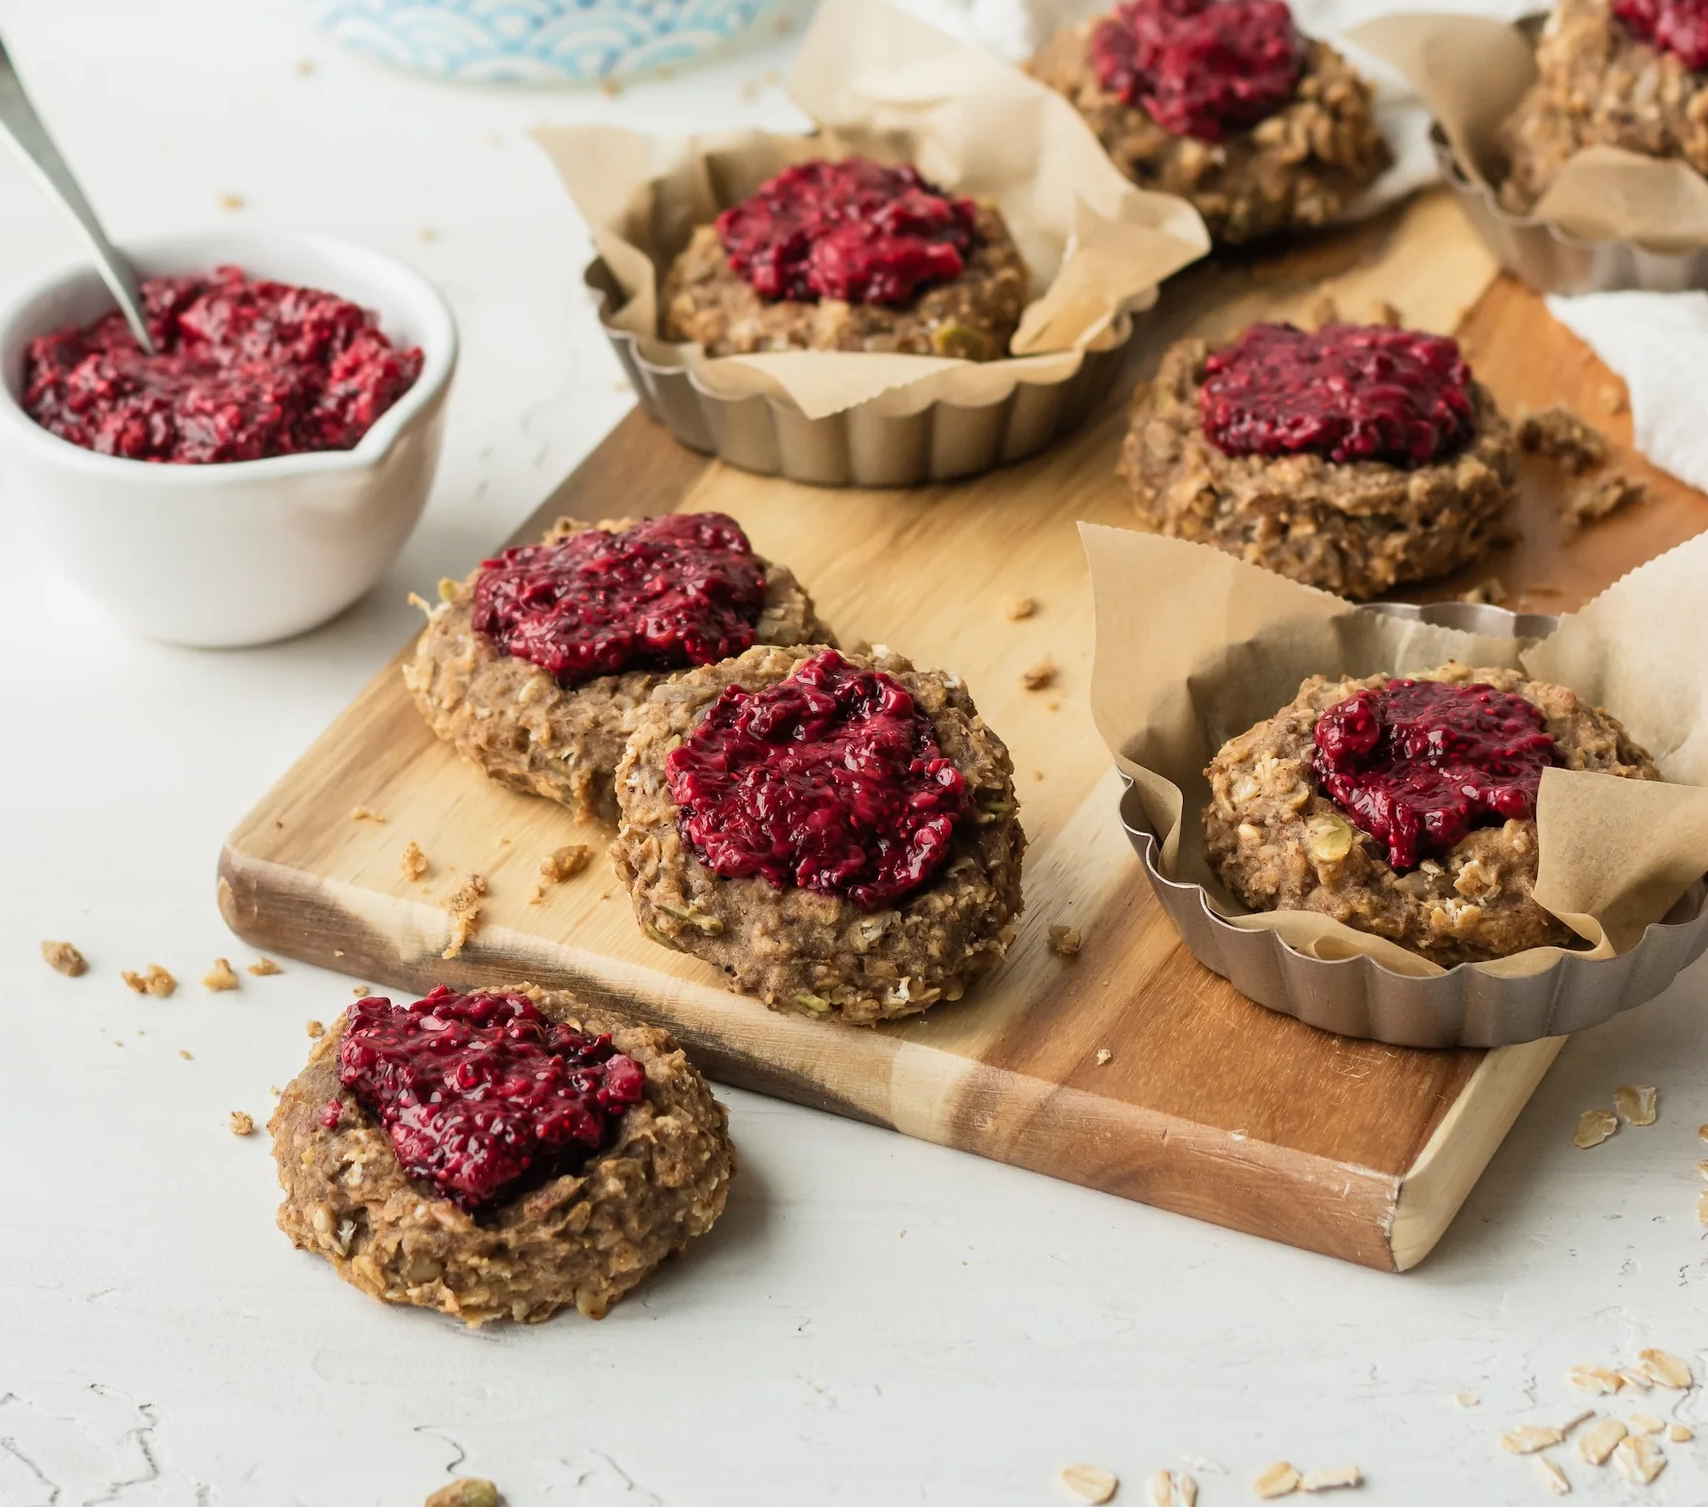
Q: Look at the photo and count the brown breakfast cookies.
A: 8